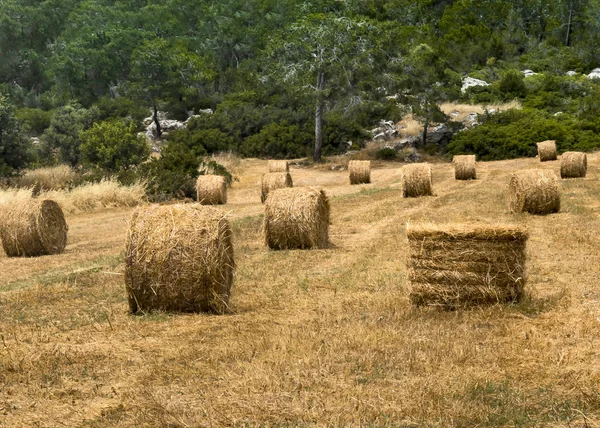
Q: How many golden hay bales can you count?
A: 13